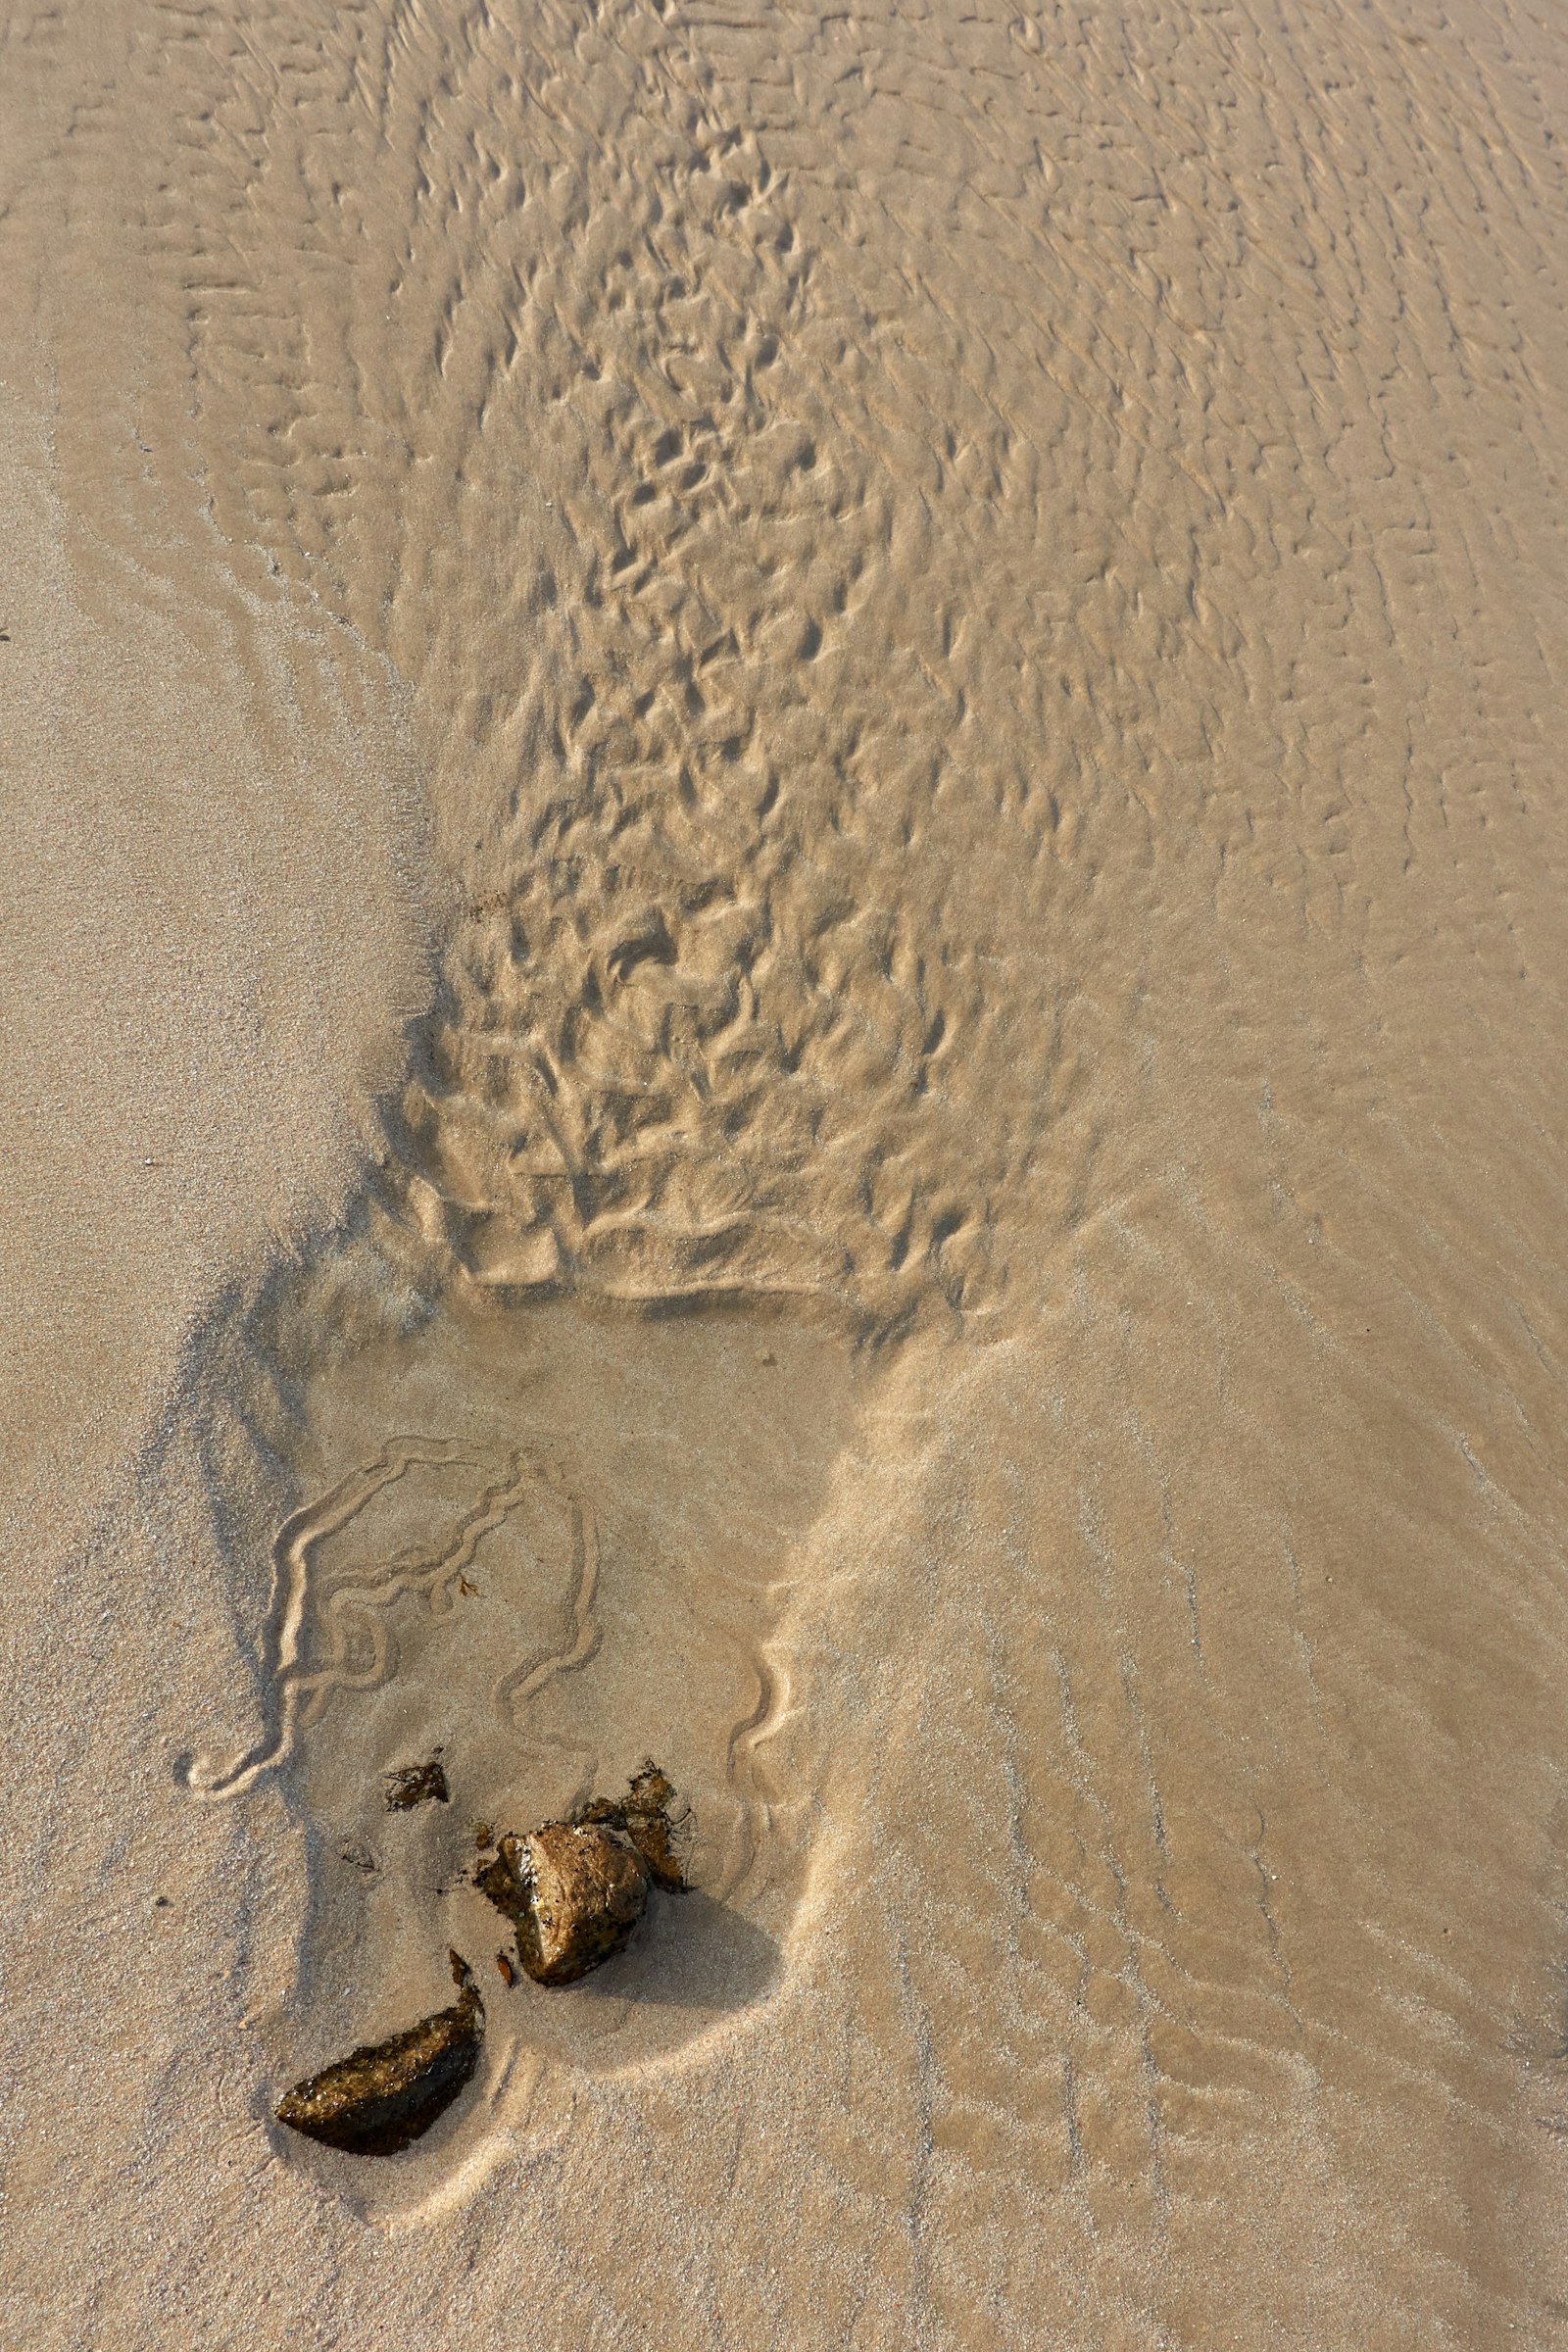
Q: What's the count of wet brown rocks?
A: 2